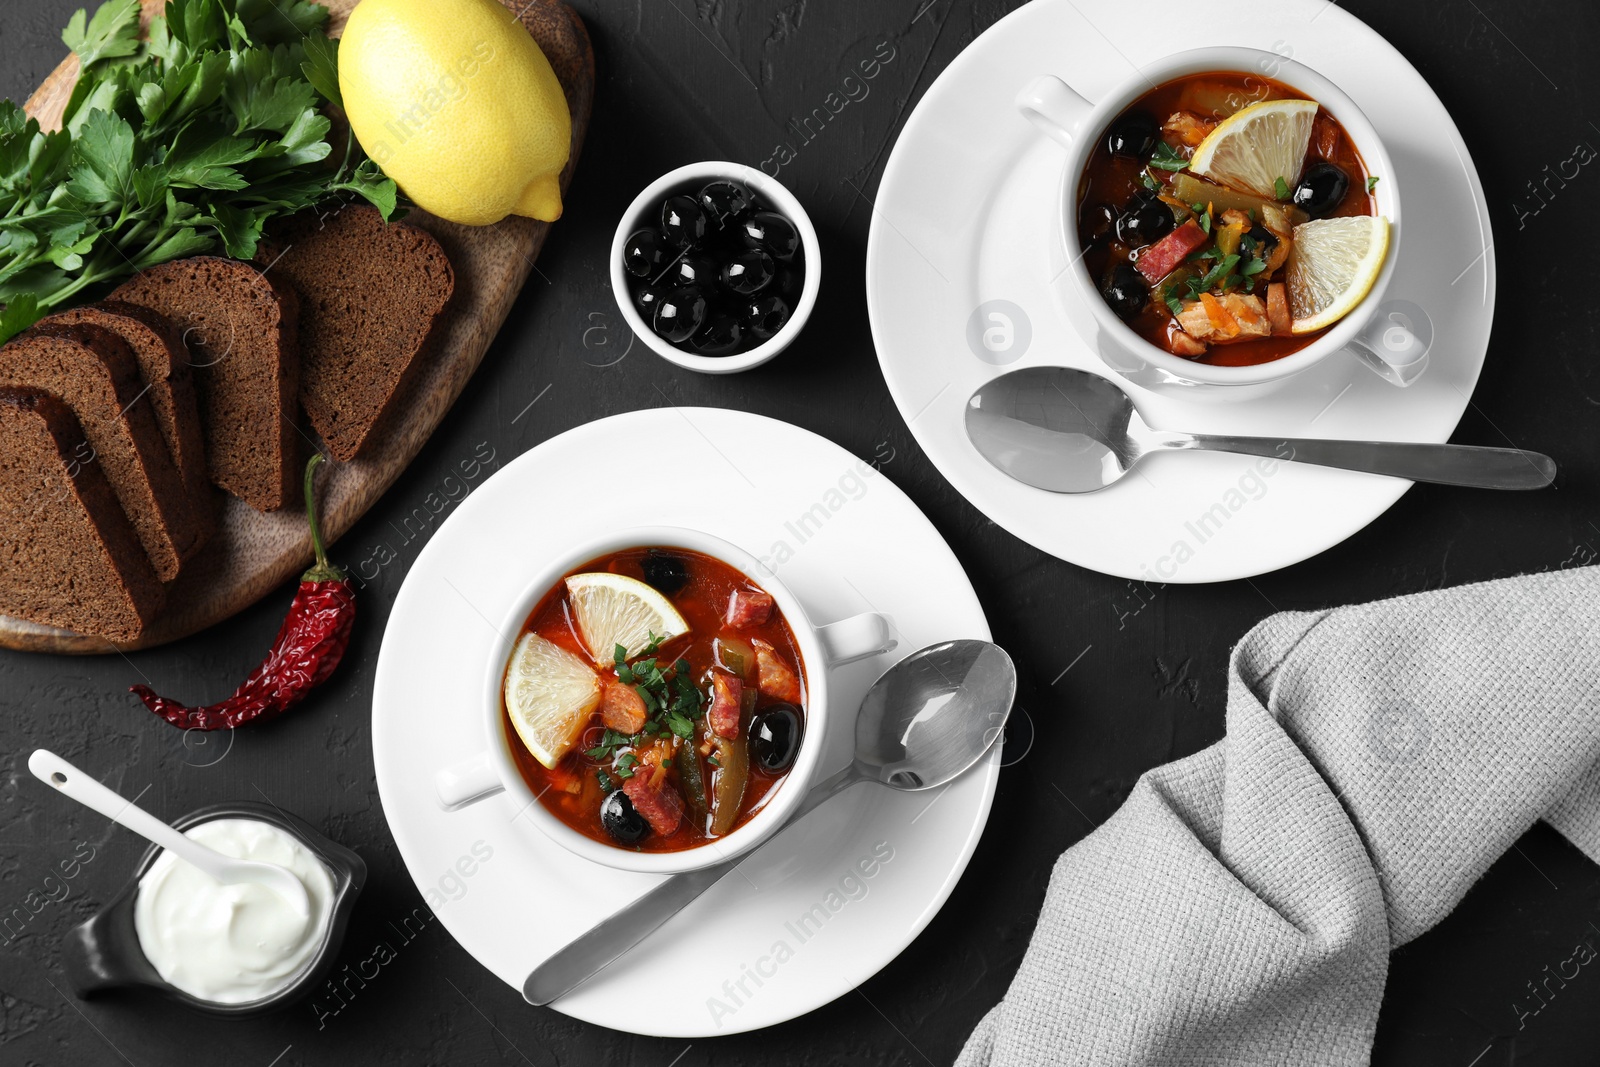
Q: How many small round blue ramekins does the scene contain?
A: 0